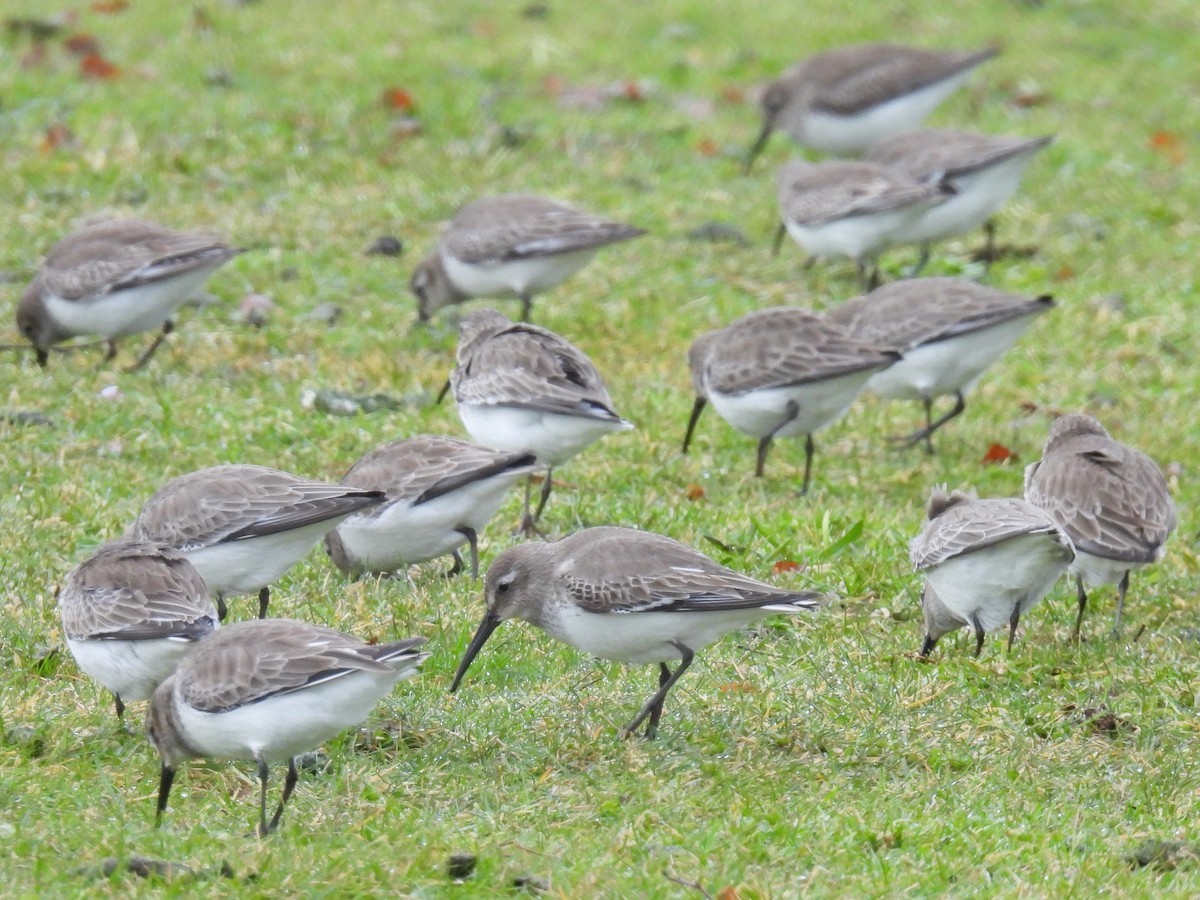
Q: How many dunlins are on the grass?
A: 15